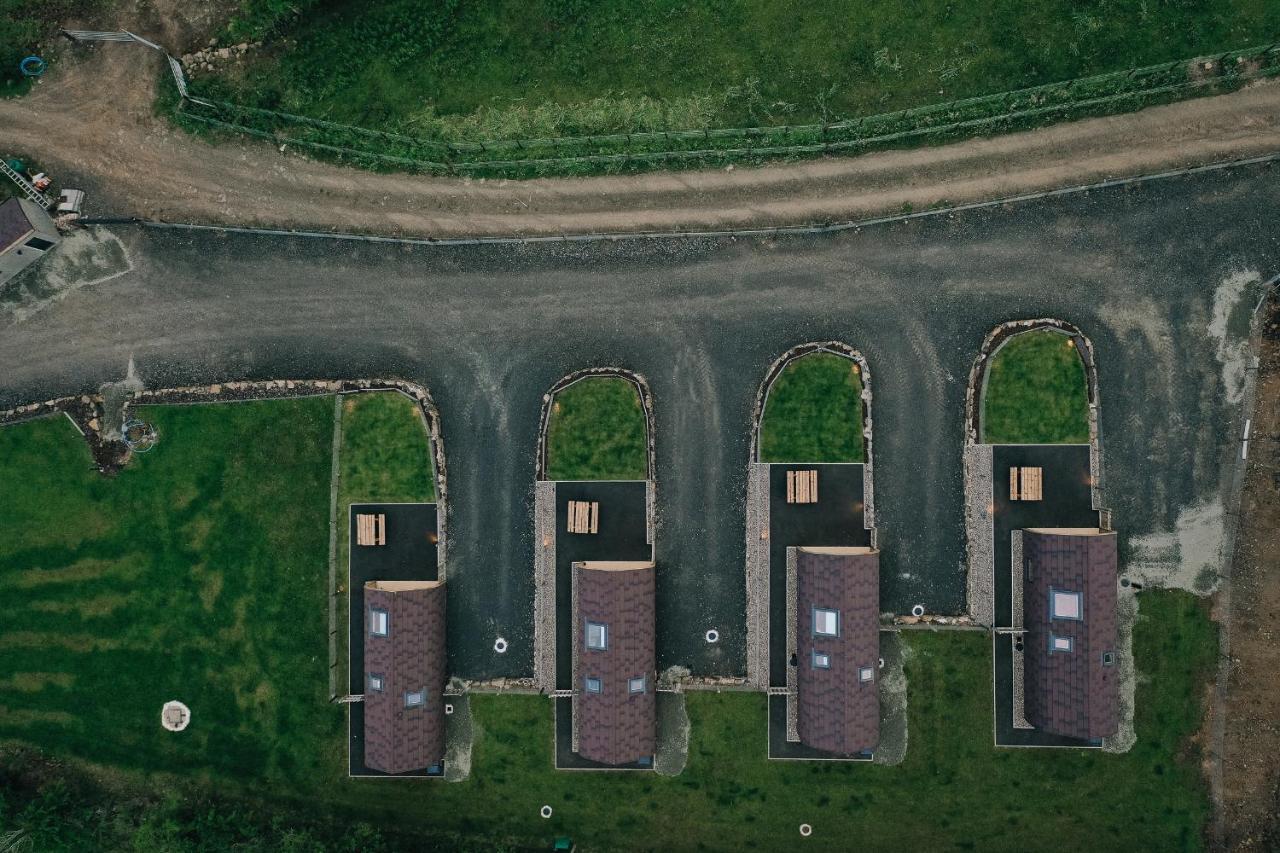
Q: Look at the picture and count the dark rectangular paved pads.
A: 4